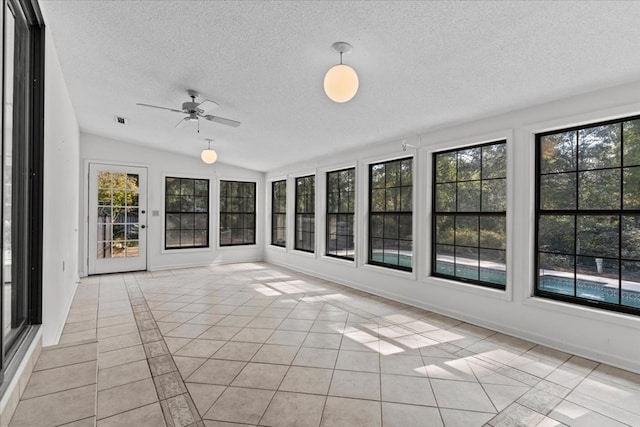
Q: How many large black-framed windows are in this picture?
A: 8